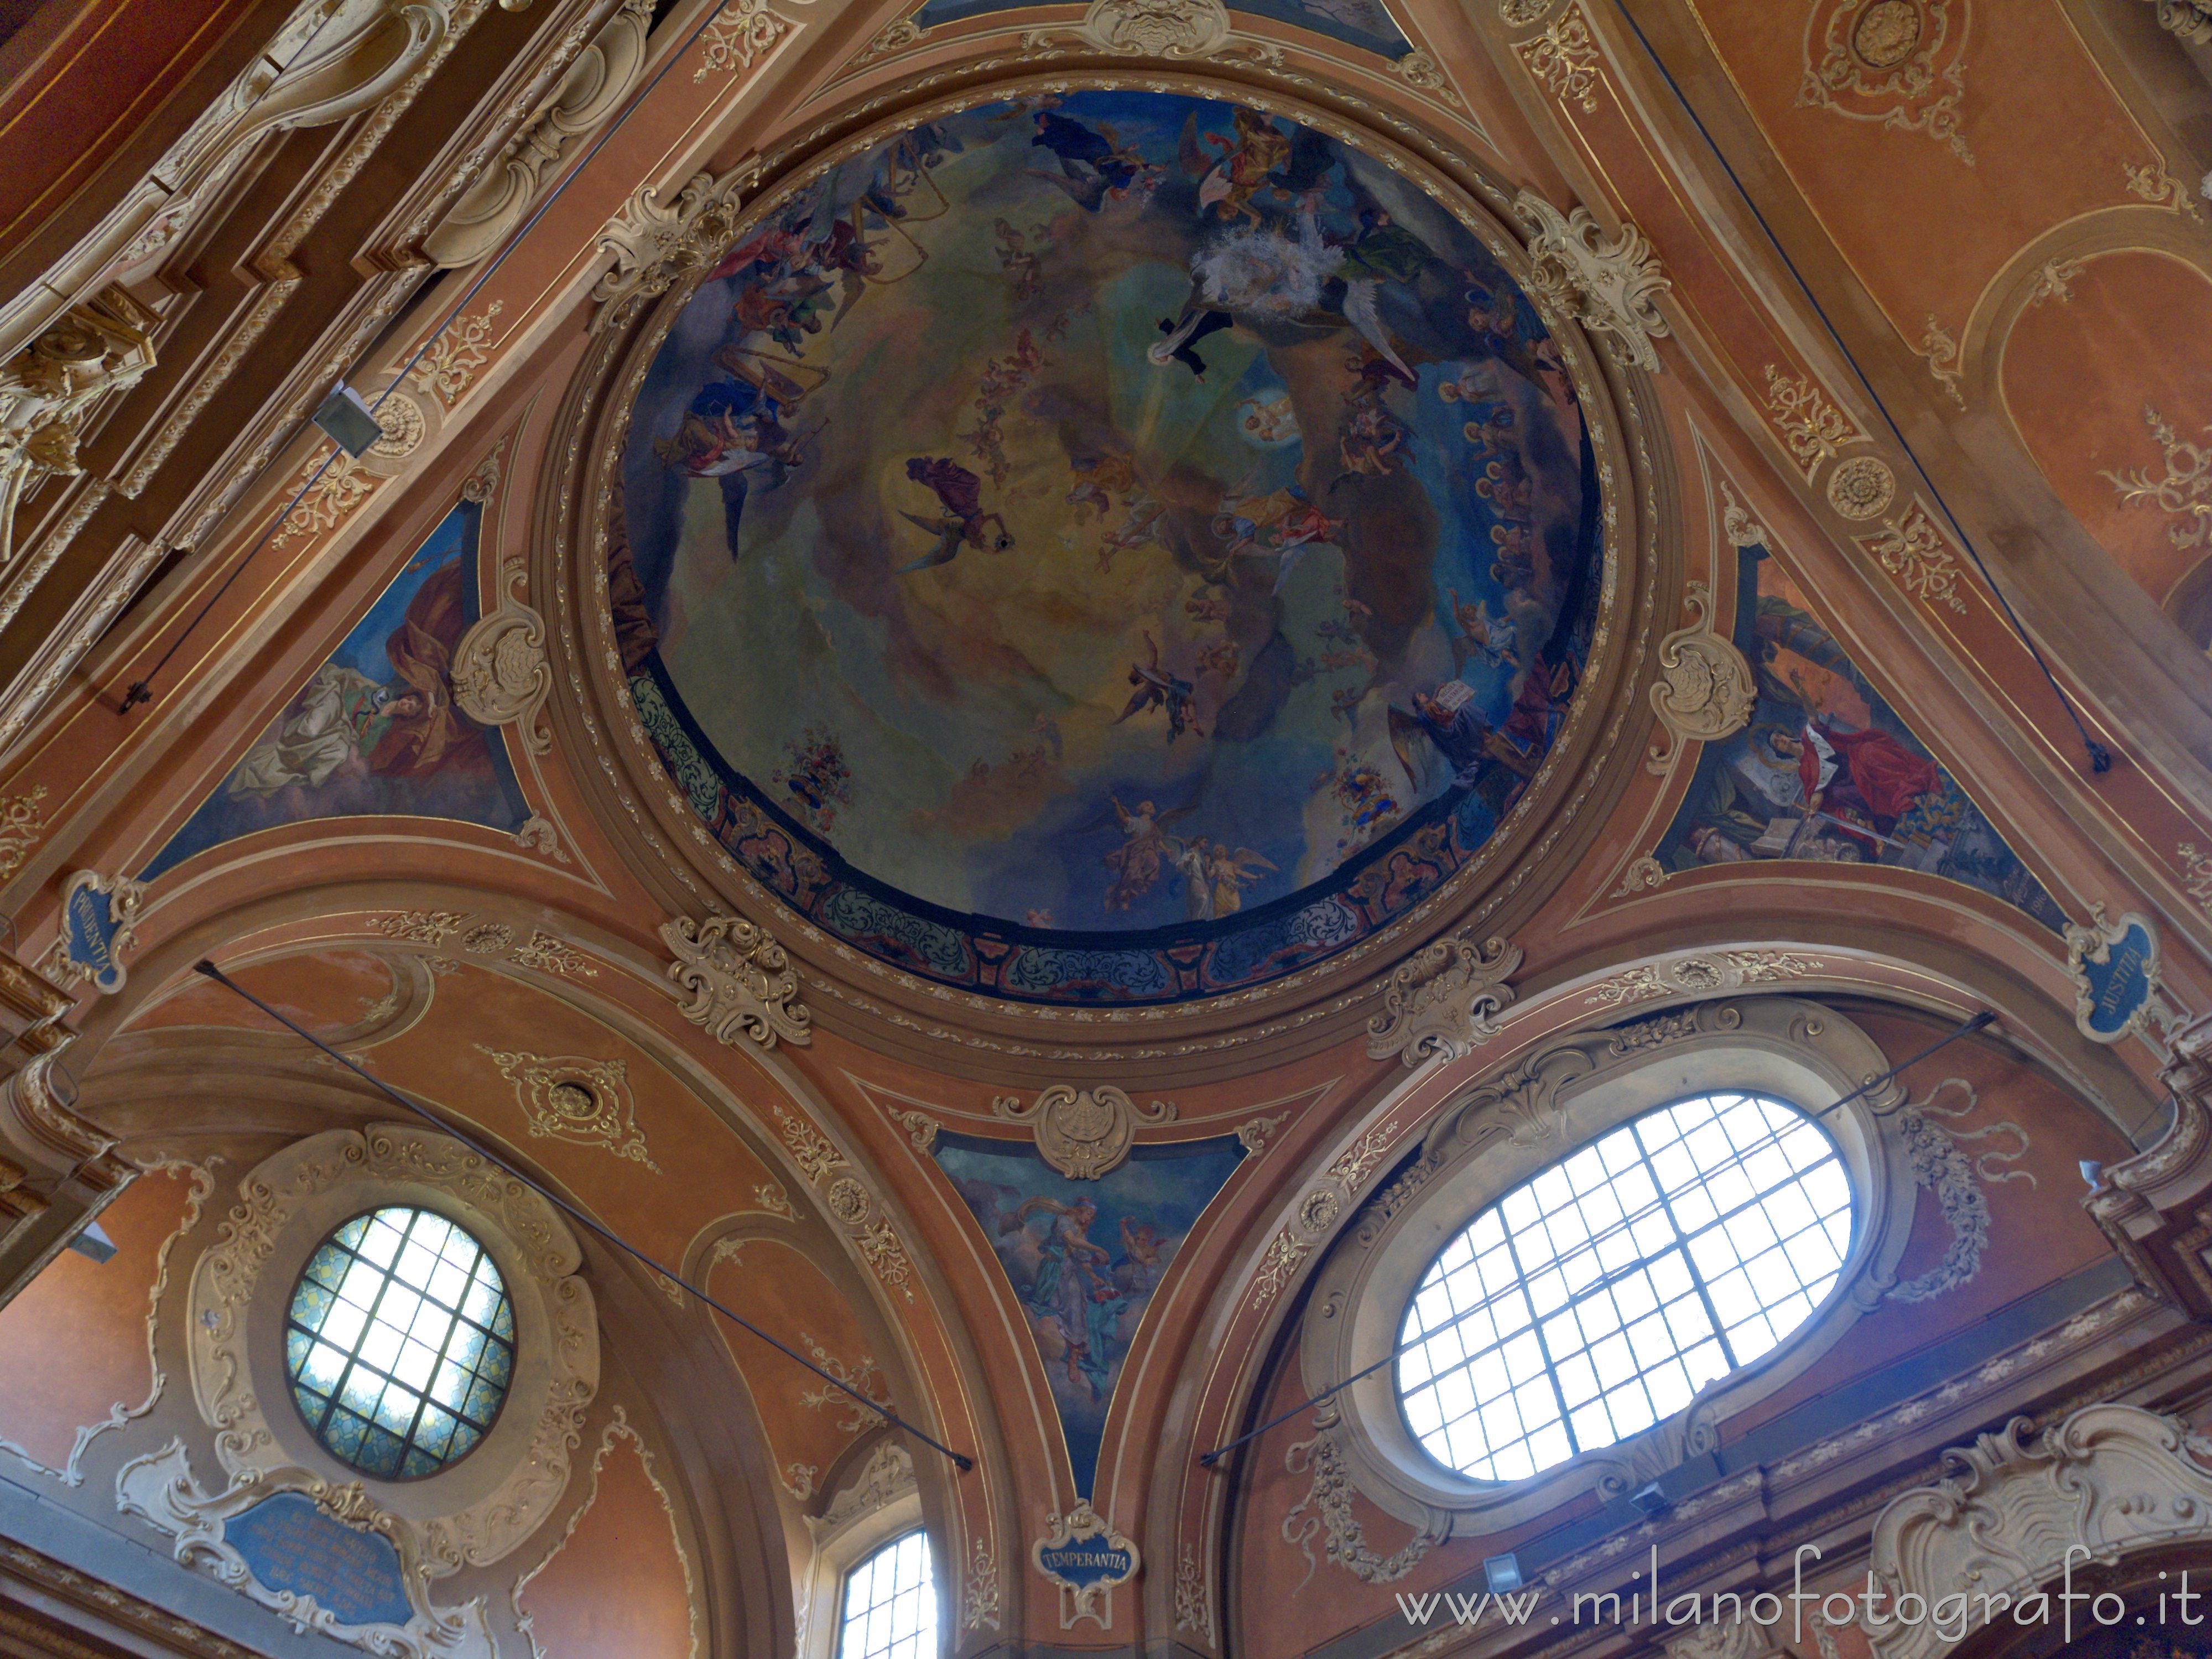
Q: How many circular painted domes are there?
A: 1